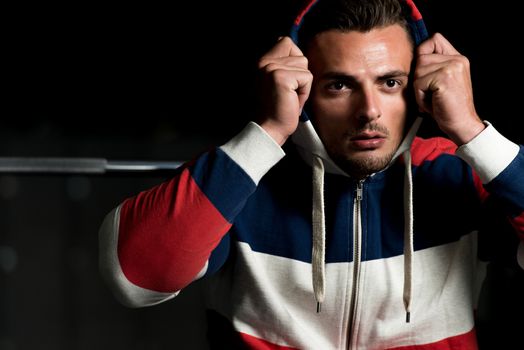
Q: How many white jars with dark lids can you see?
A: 0